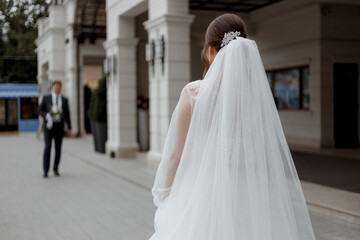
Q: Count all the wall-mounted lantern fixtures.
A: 4